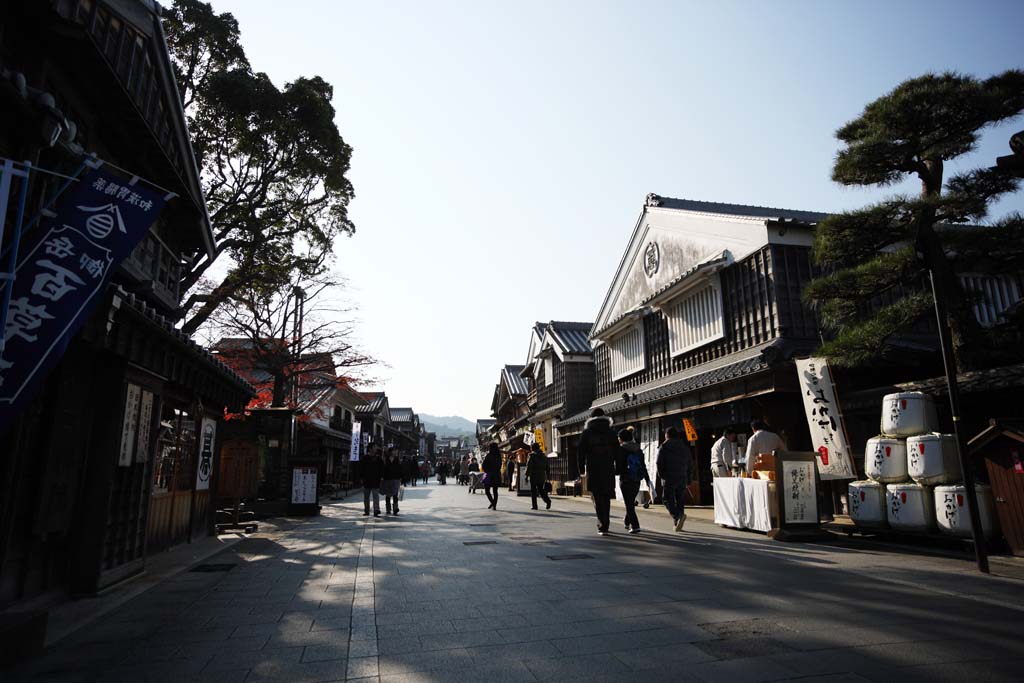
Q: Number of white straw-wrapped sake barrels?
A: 6